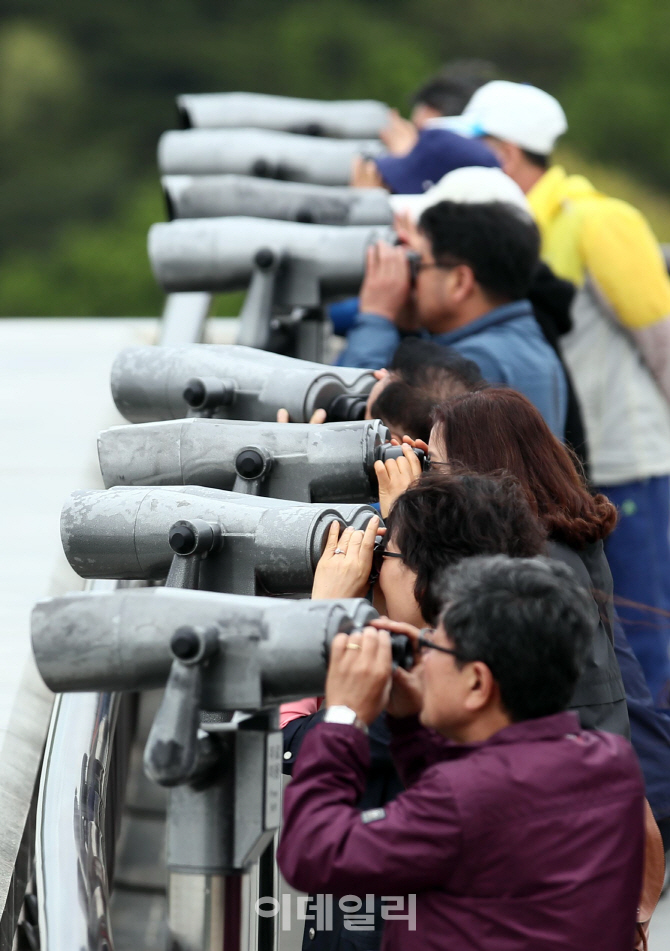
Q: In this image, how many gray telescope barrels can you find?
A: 8